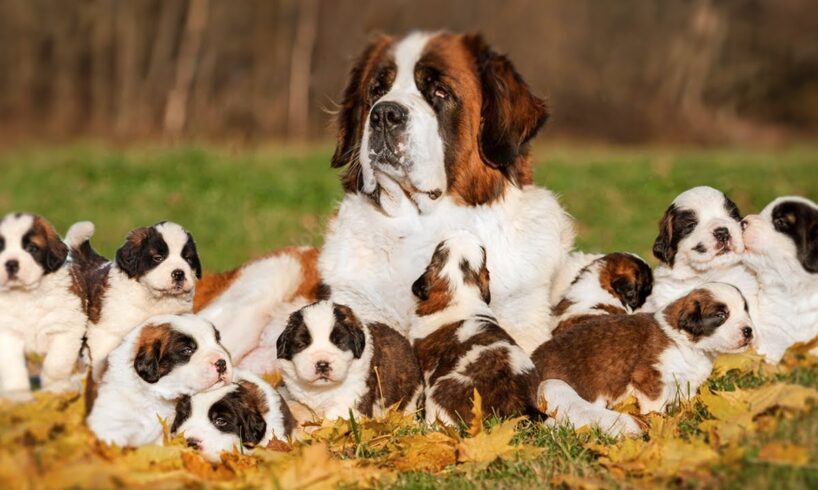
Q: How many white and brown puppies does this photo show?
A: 10